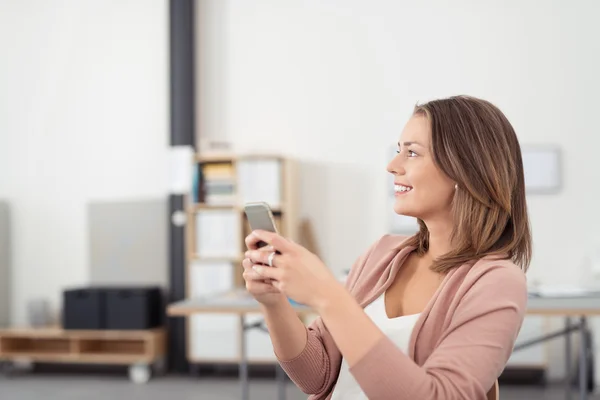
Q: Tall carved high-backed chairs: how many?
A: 0